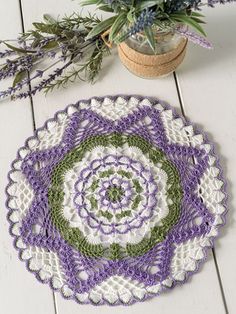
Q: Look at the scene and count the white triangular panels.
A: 8